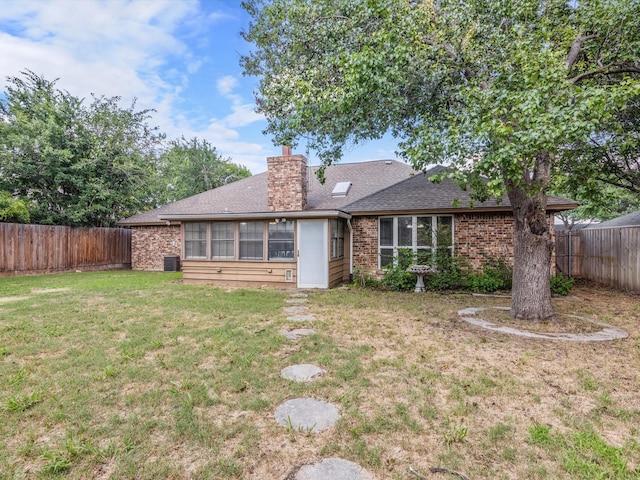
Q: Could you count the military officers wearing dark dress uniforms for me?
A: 0